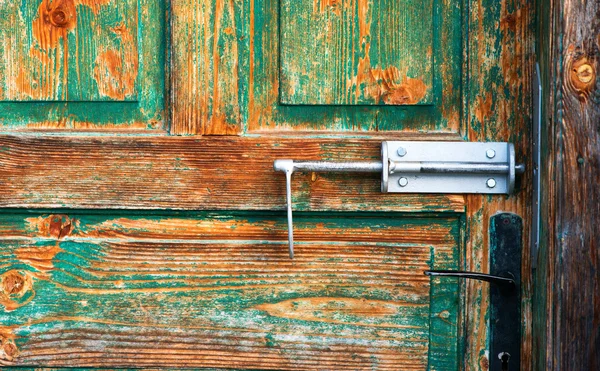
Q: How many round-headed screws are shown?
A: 4